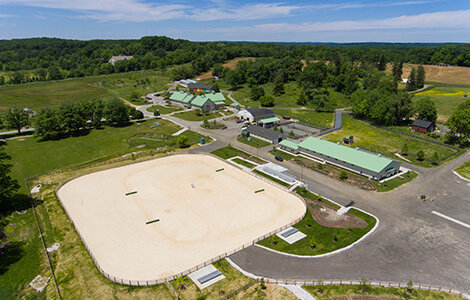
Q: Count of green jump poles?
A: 4